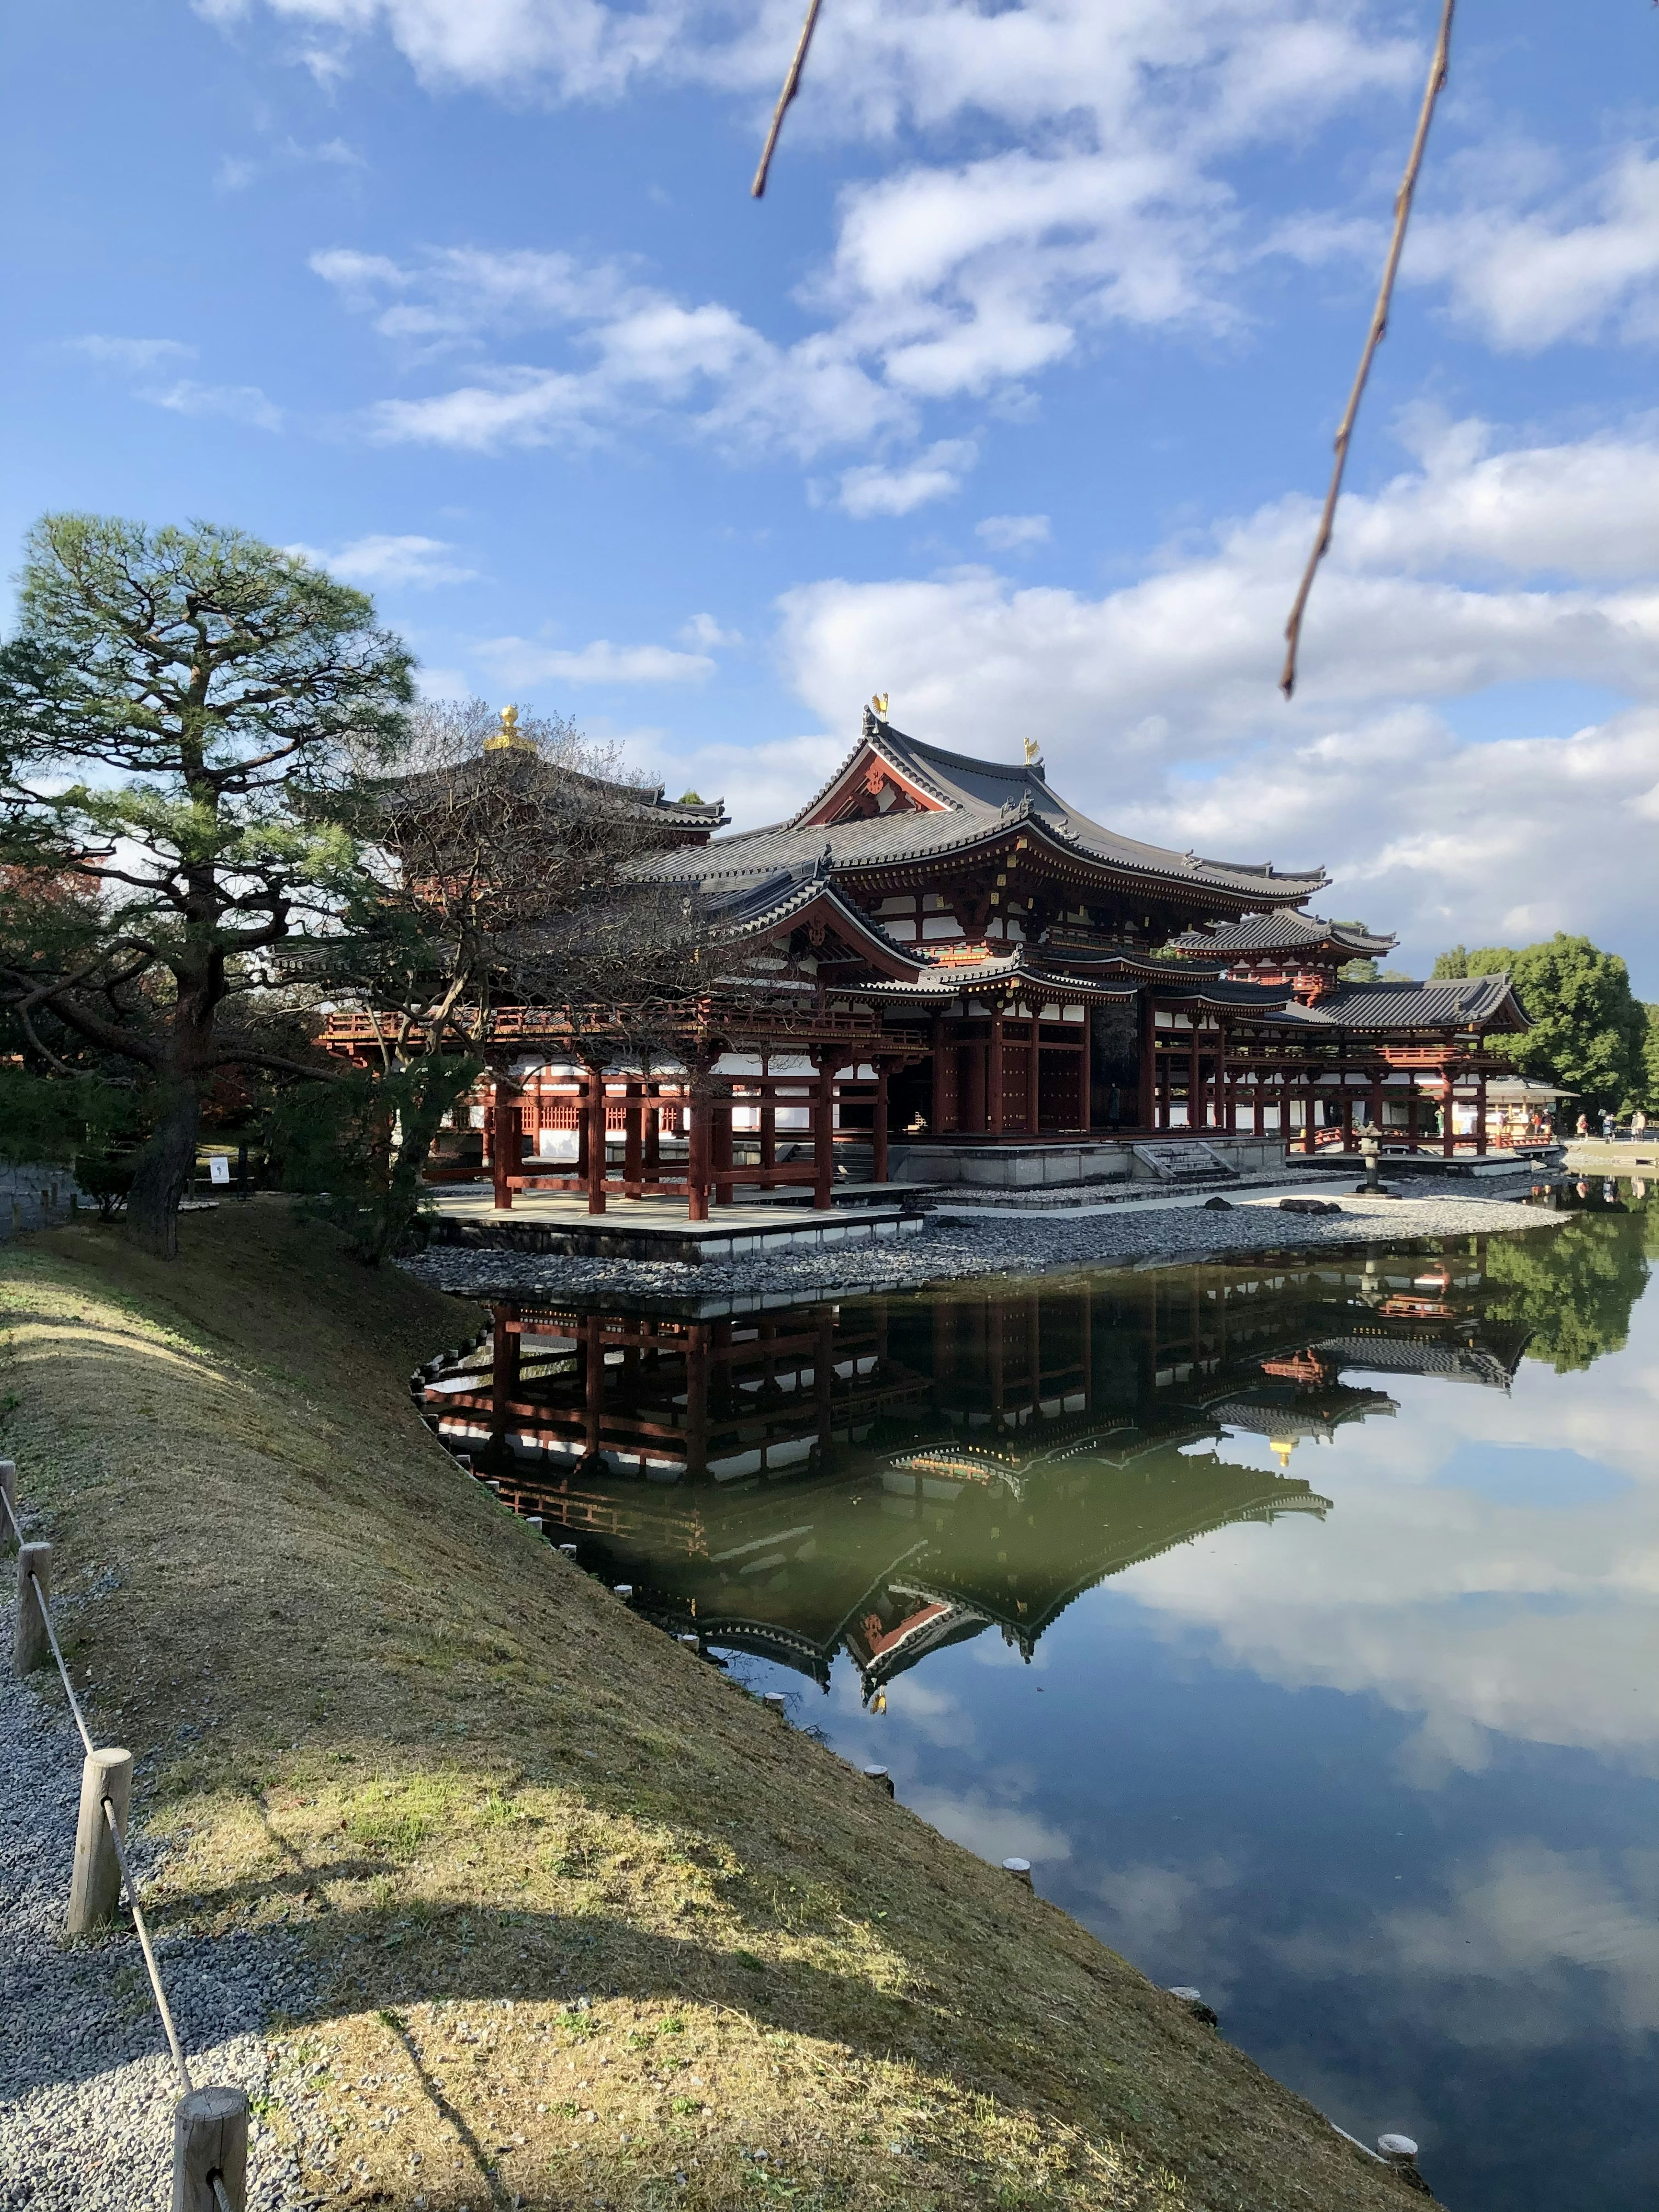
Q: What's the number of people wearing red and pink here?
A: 2